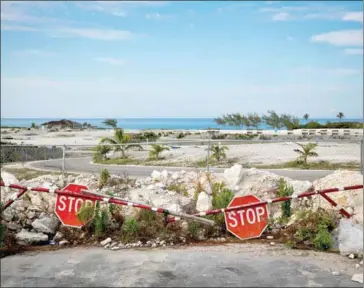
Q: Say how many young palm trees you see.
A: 5